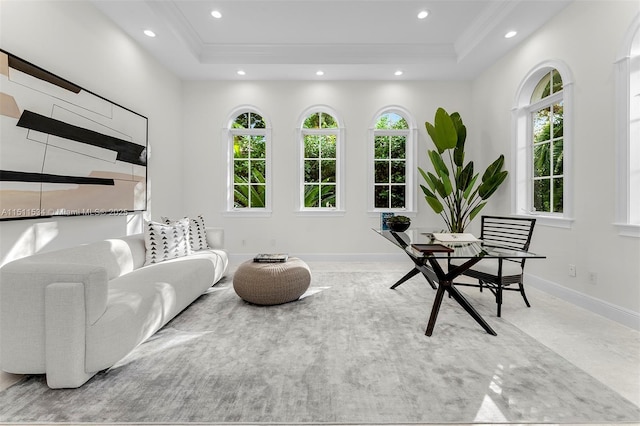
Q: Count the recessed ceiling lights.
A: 7